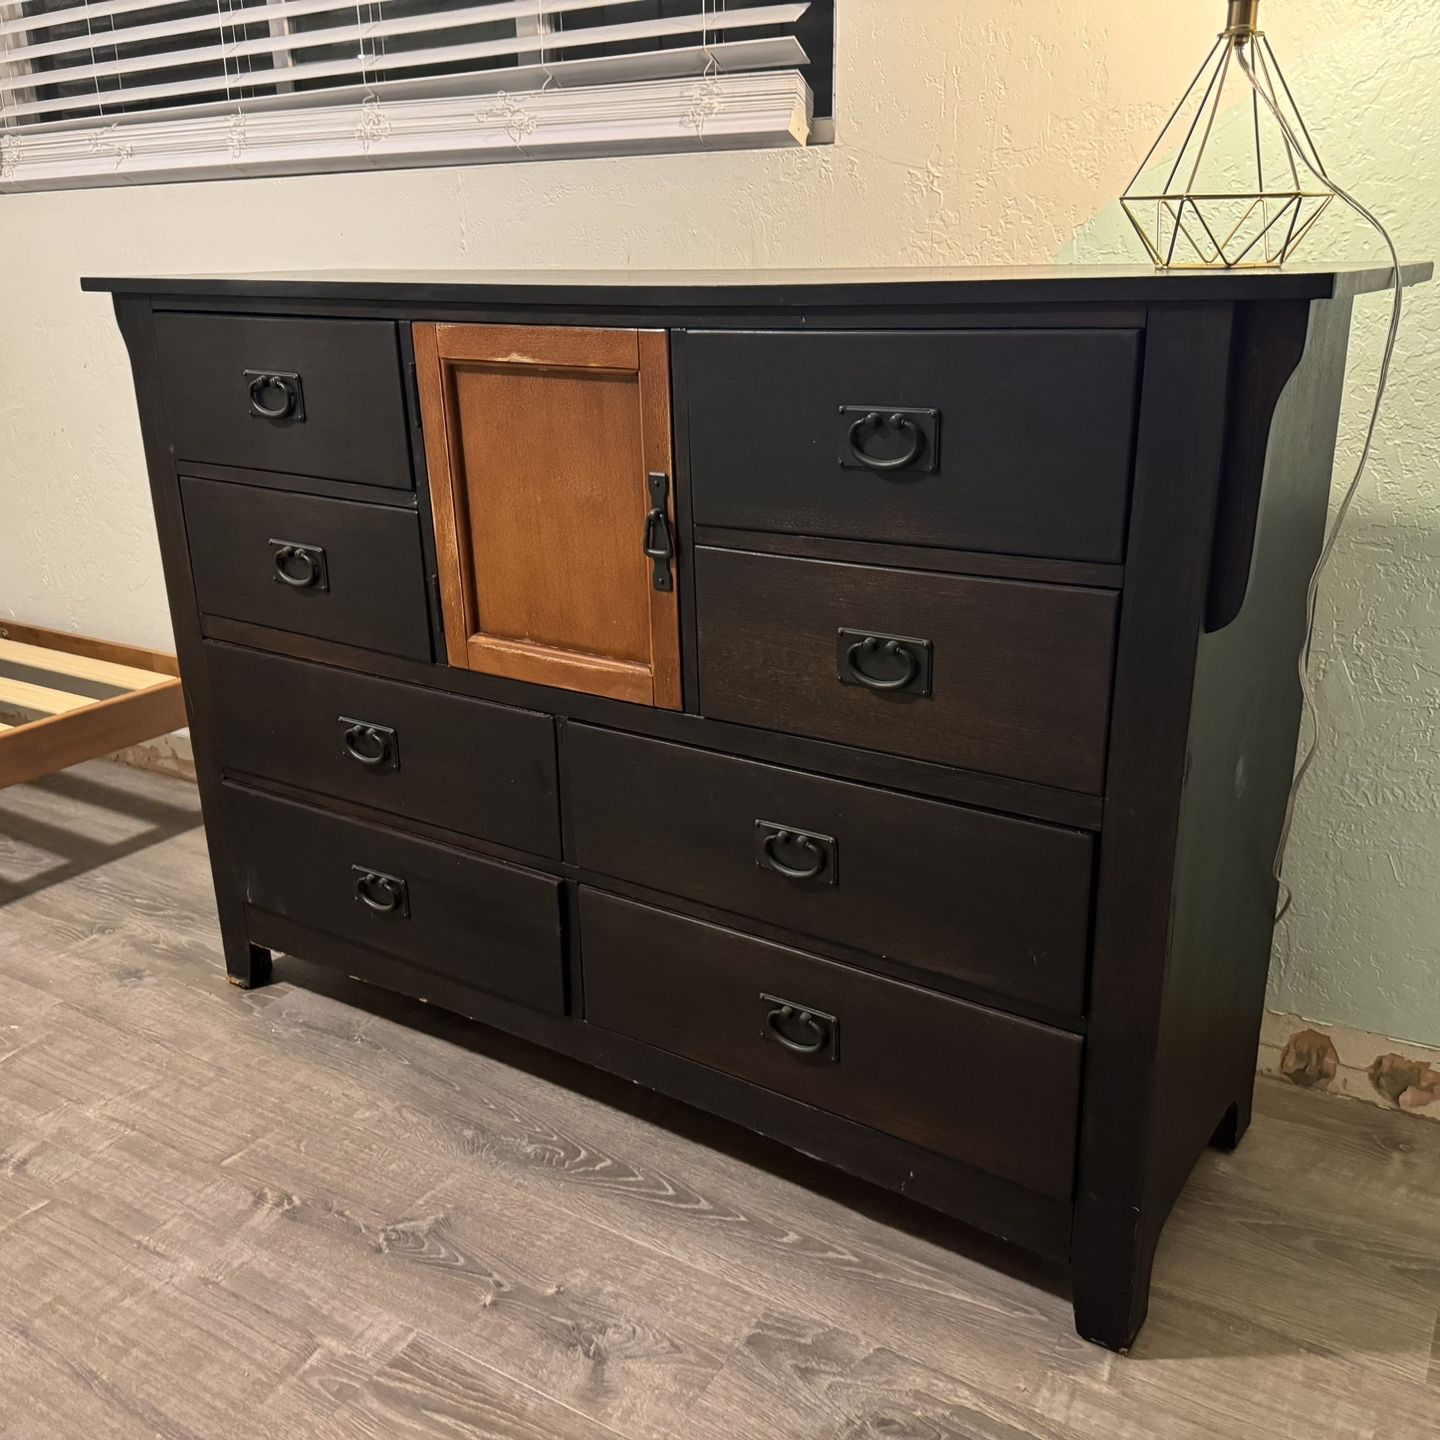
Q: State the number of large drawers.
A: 4